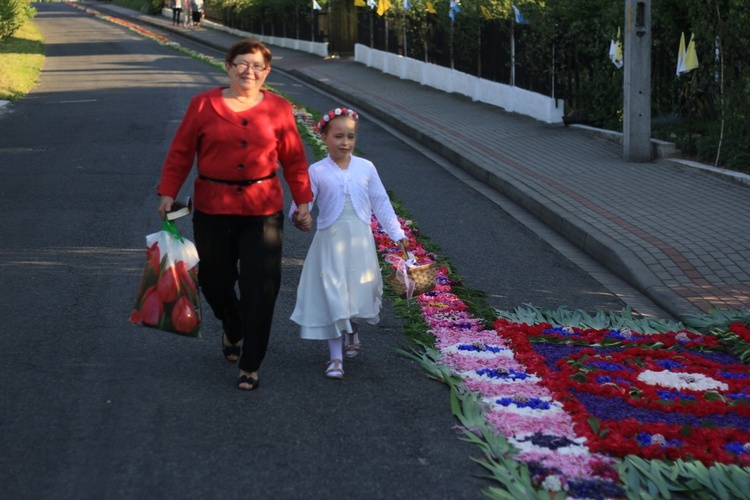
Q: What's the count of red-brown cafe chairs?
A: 0